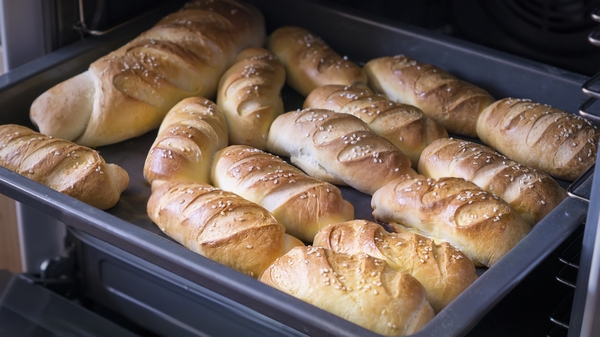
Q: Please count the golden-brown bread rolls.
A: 15